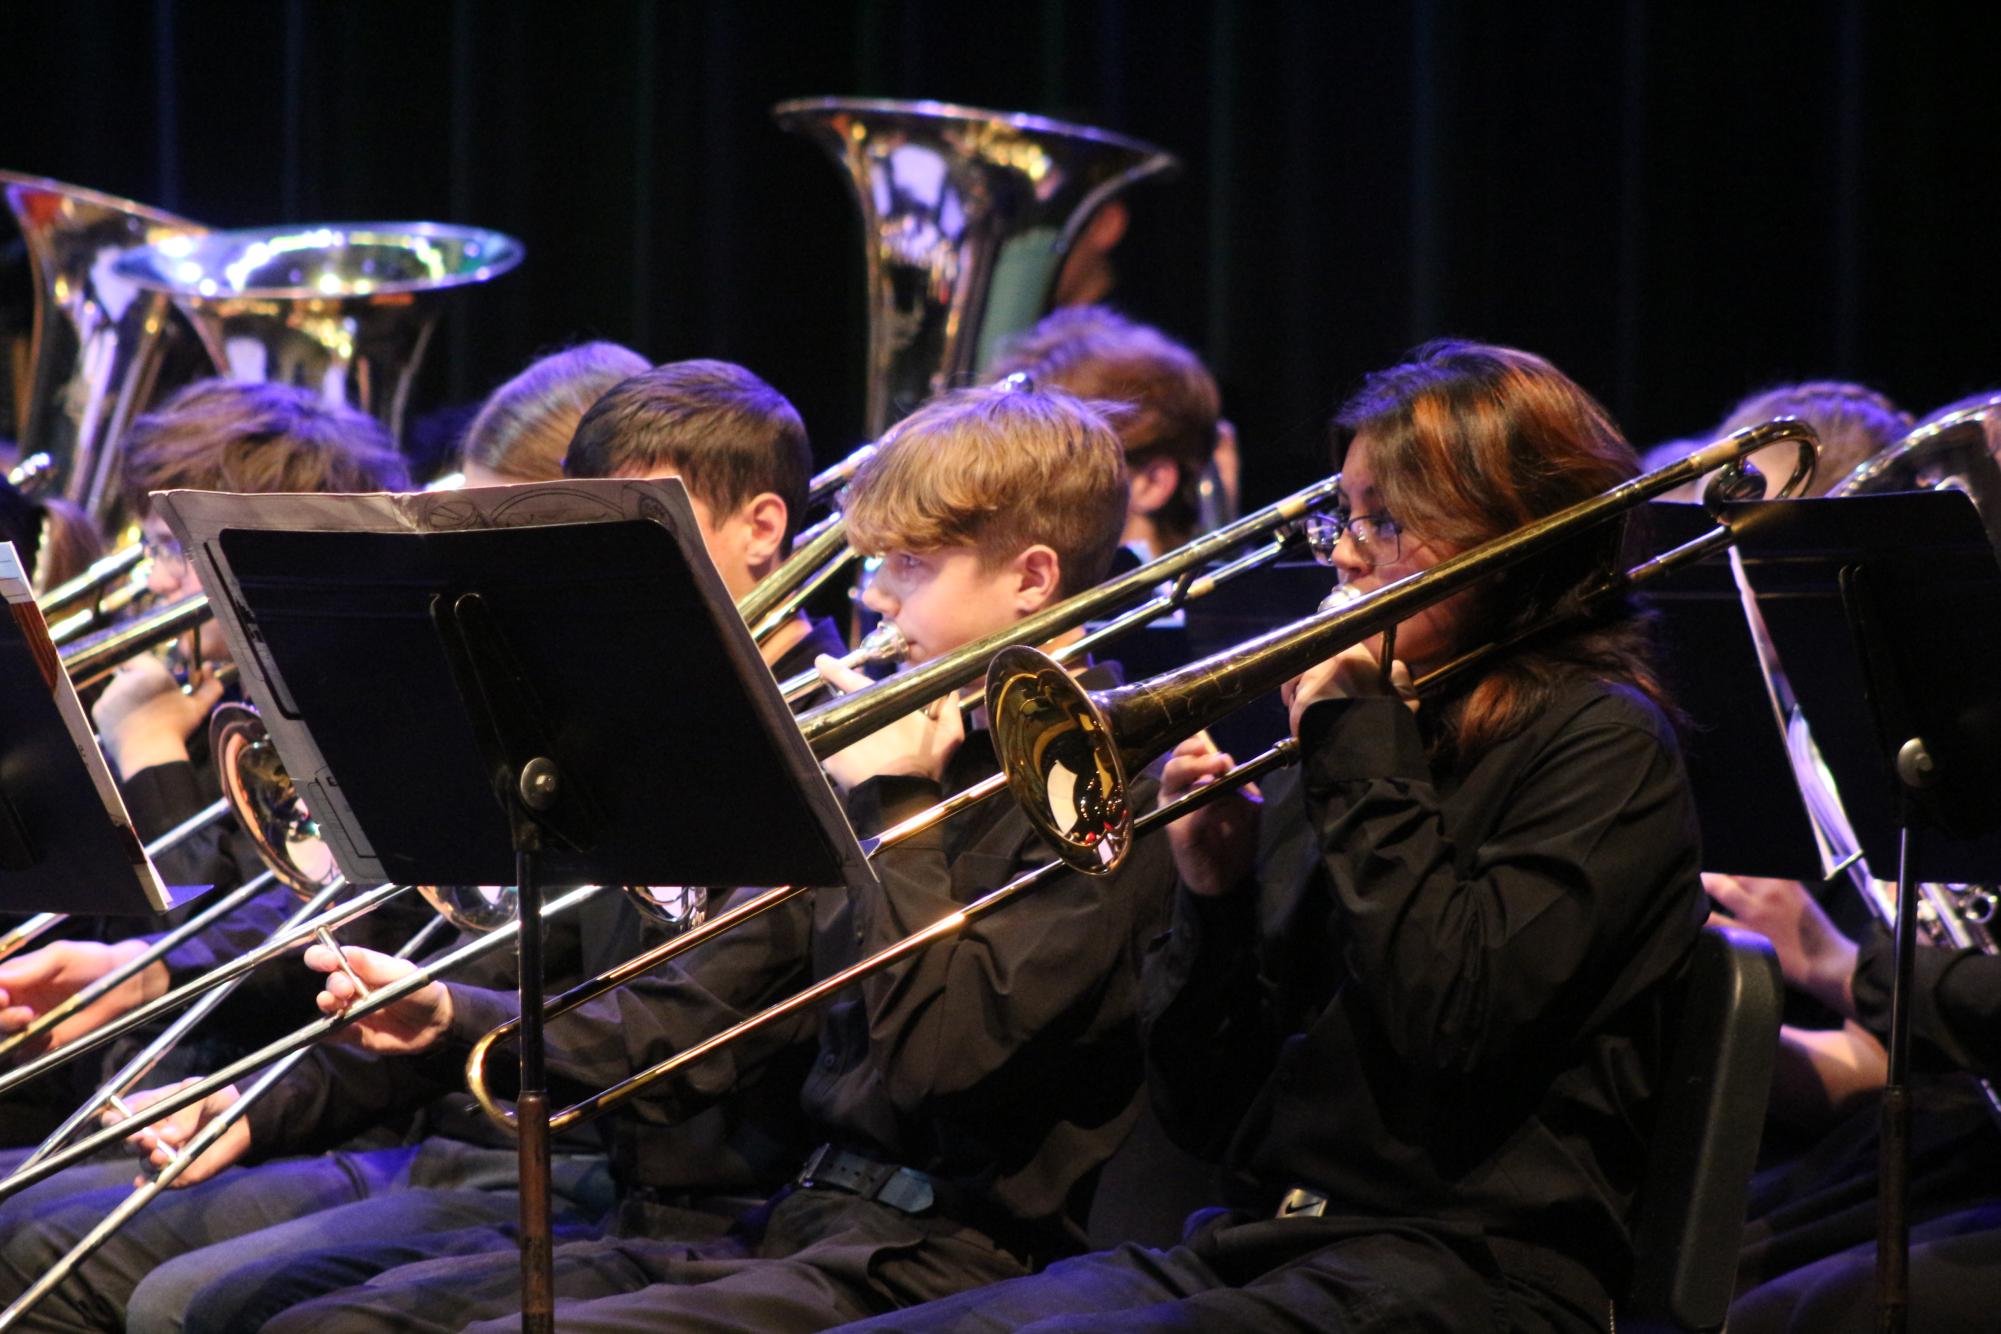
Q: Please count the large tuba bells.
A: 3